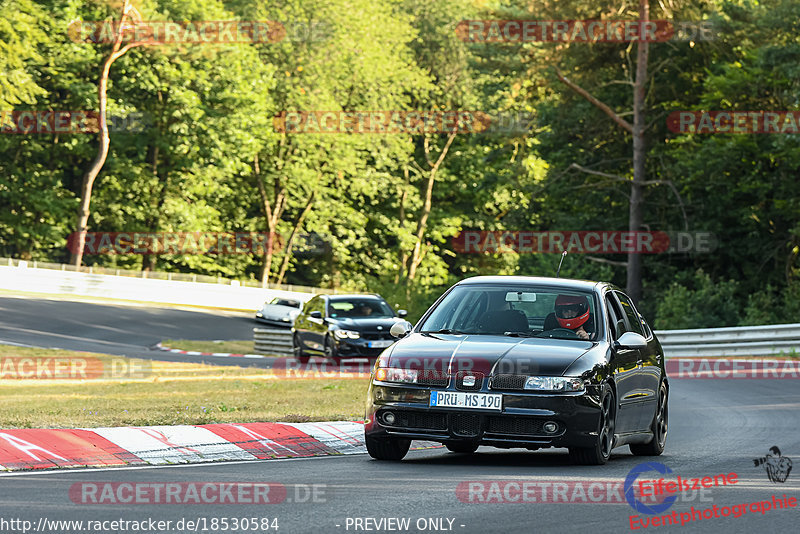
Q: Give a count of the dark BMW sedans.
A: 1